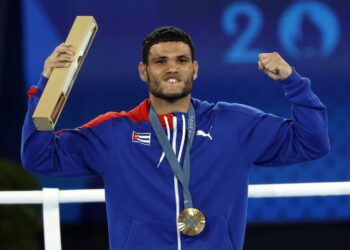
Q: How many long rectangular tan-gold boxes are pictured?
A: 1